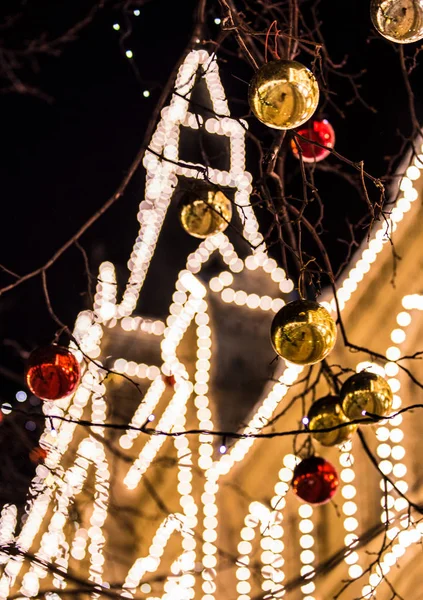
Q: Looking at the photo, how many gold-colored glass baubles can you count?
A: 6